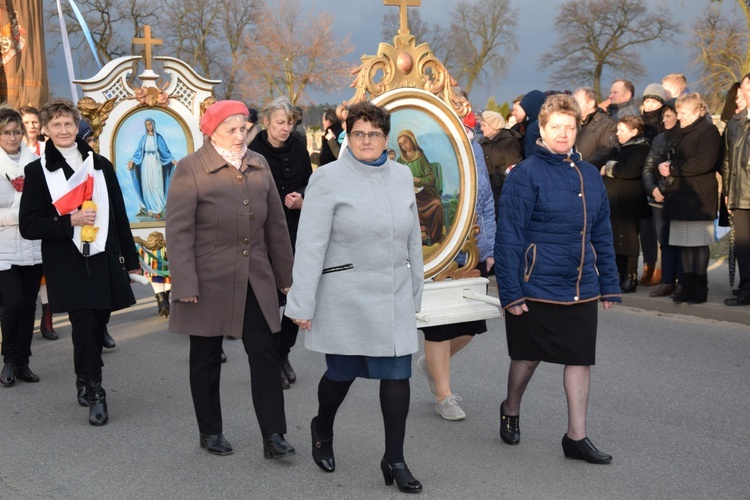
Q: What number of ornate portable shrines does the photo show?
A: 2